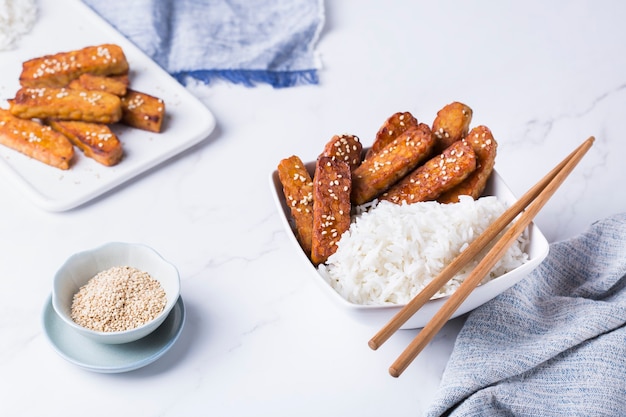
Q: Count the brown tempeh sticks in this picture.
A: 14